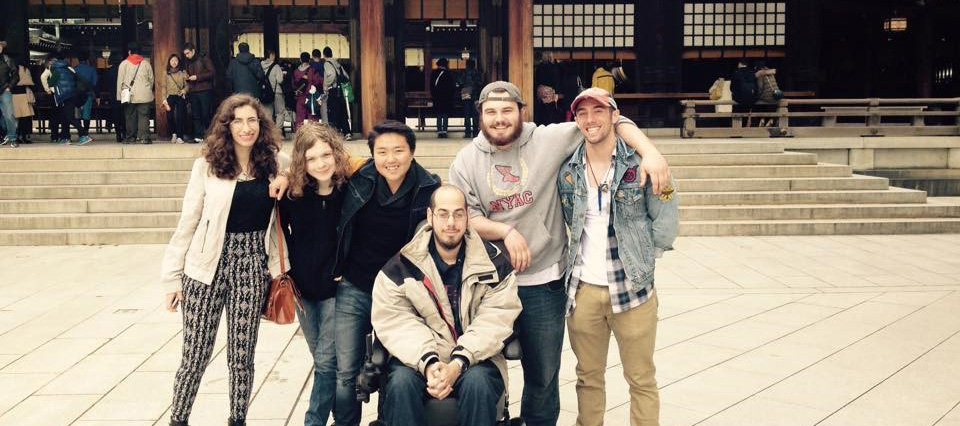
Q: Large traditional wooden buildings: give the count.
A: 1